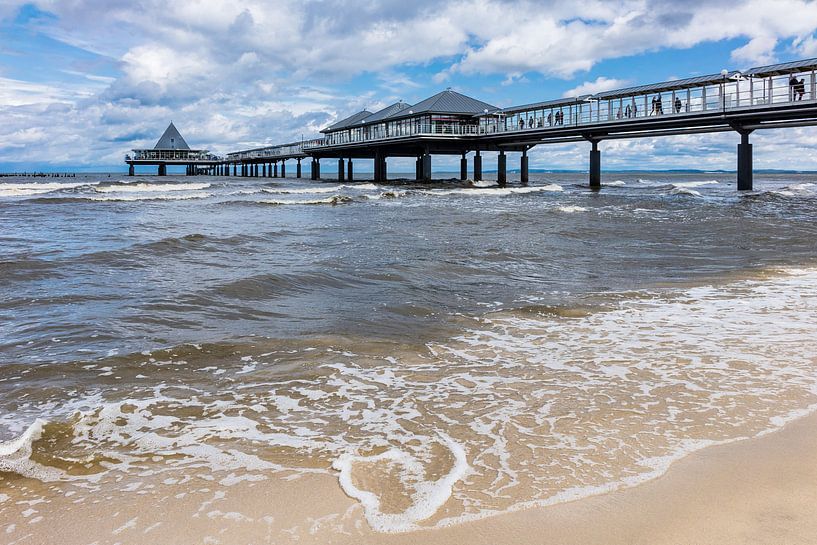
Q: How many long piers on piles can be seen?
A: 1